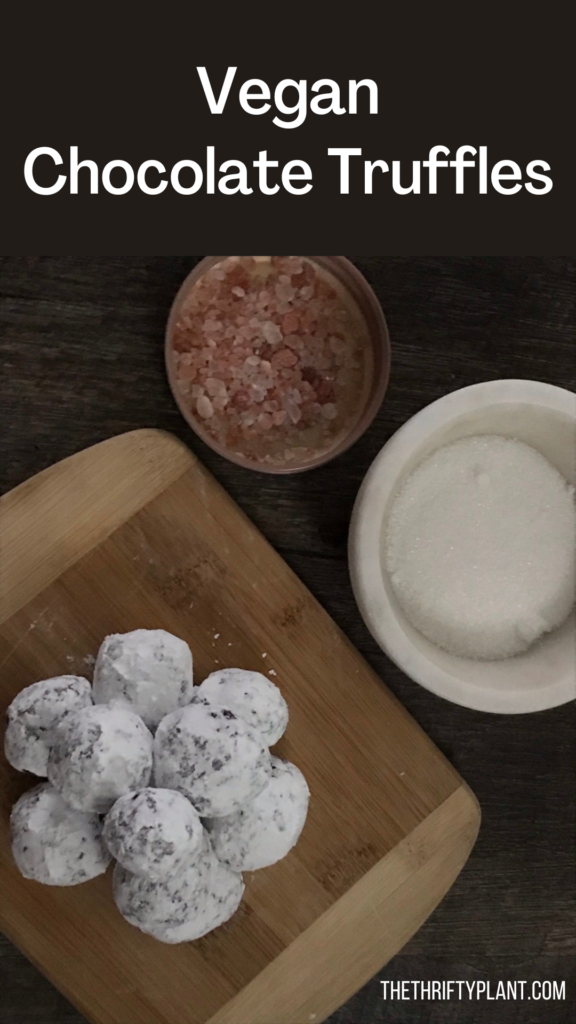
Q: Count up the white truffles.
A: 9